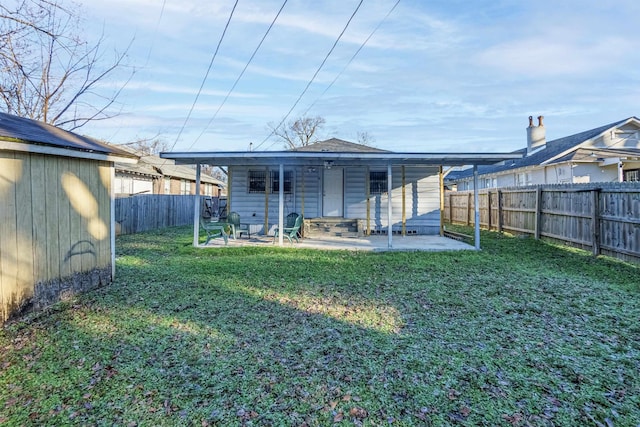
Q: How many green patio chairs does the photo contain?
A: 4